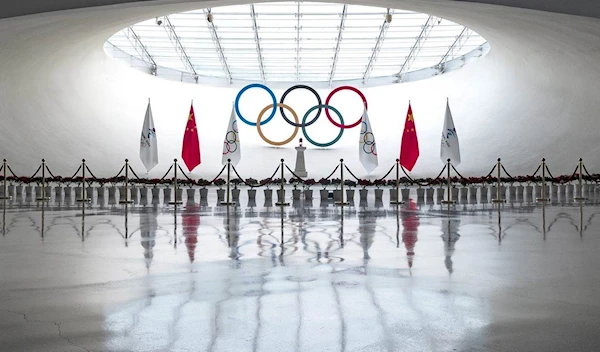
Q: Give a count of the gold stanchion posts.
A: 13